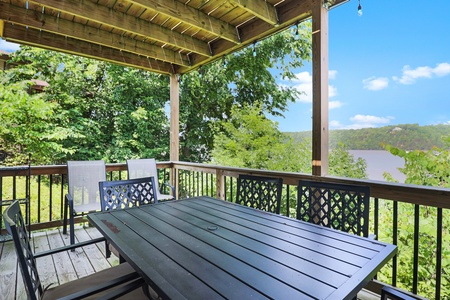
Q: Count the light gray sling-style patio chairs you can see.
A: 2